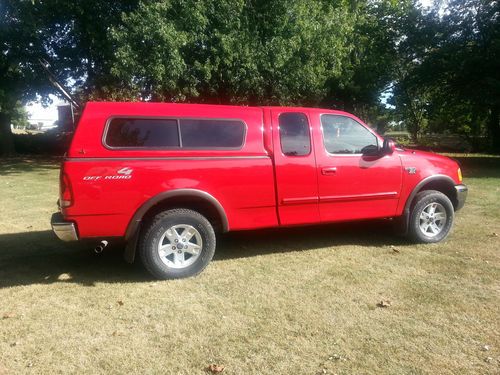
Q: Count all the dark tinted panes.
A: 3